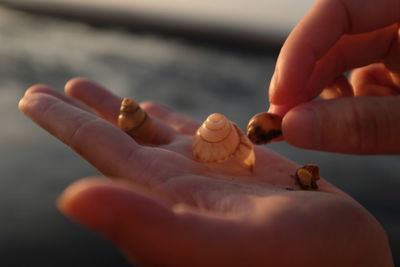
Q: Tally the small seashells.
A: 4